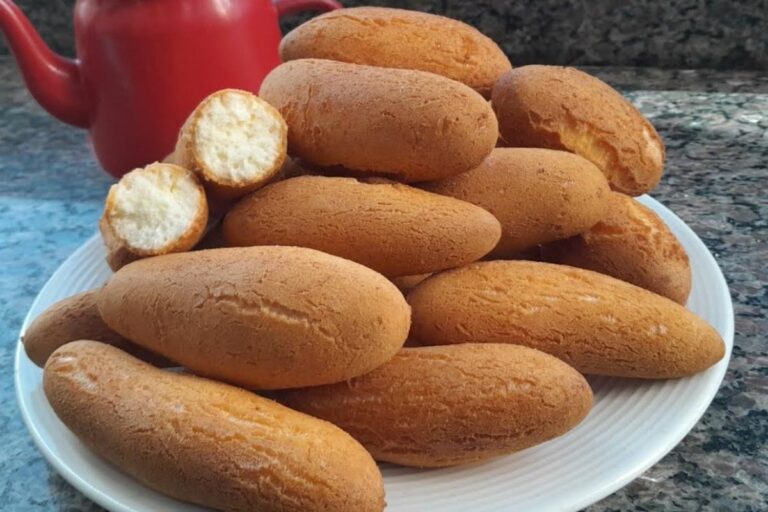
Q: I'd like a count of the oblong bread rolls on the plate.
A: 13